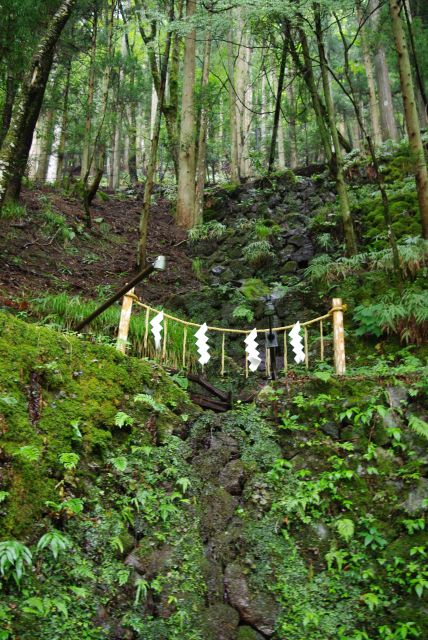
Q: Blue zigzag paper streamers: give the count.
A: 0